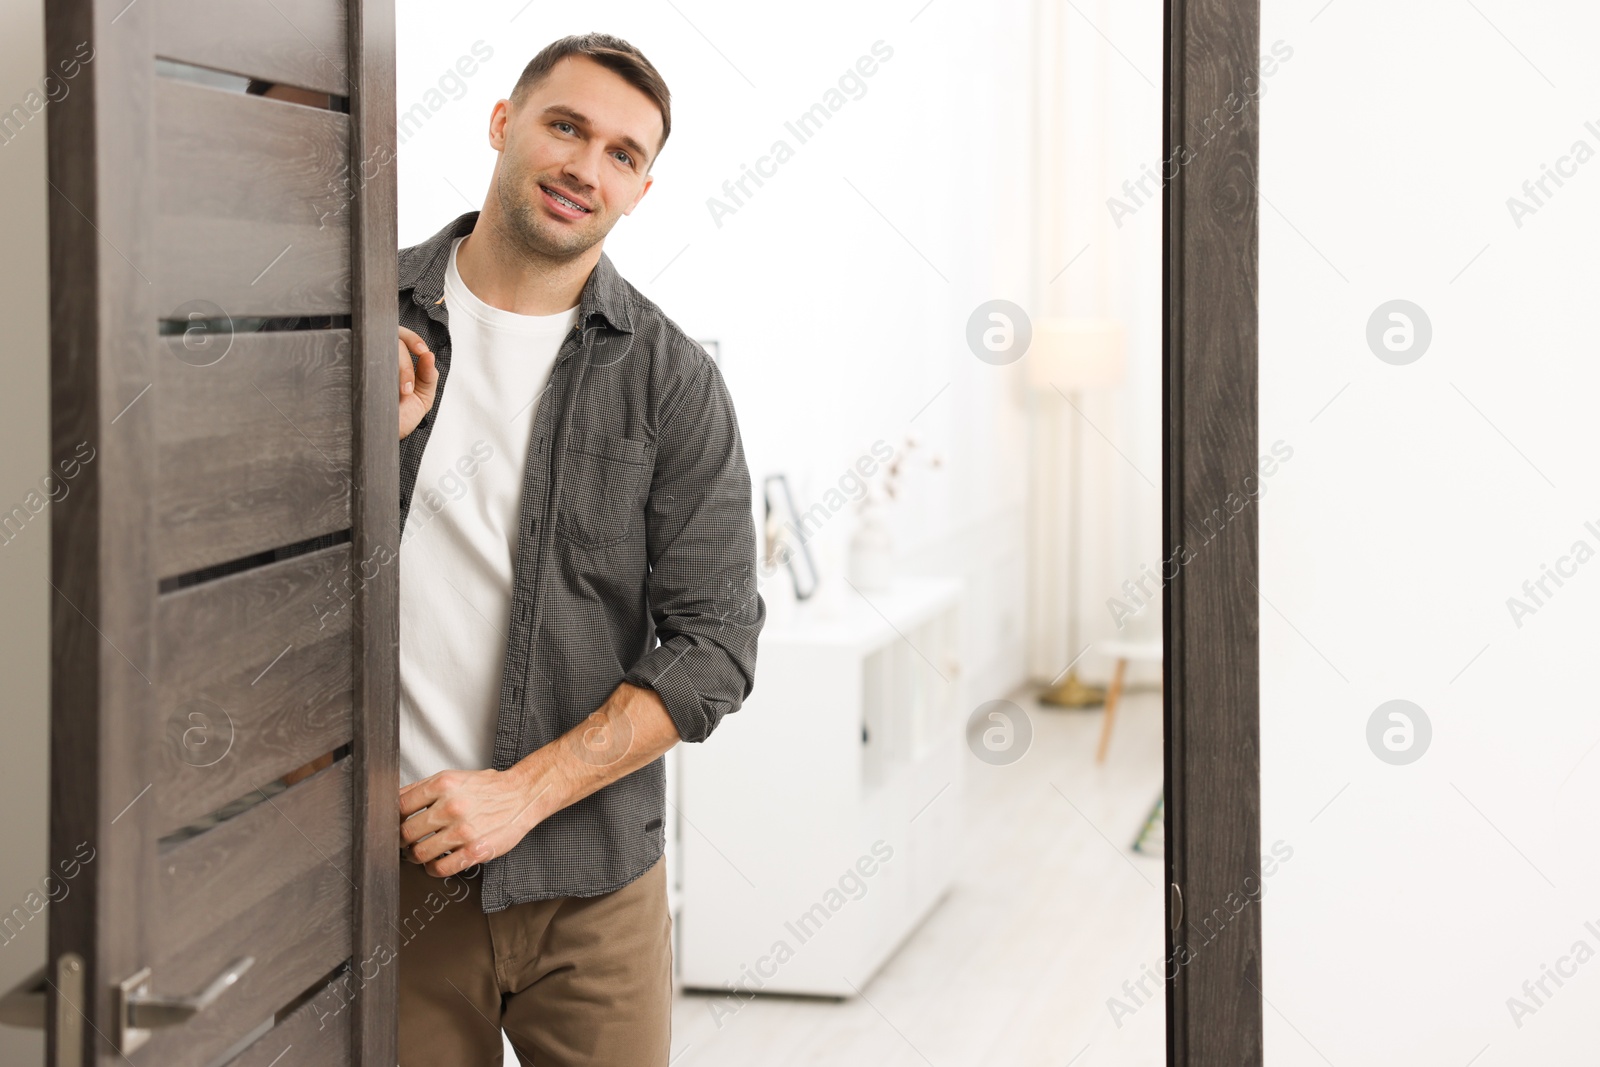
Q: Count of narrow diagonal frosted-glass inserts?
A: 5